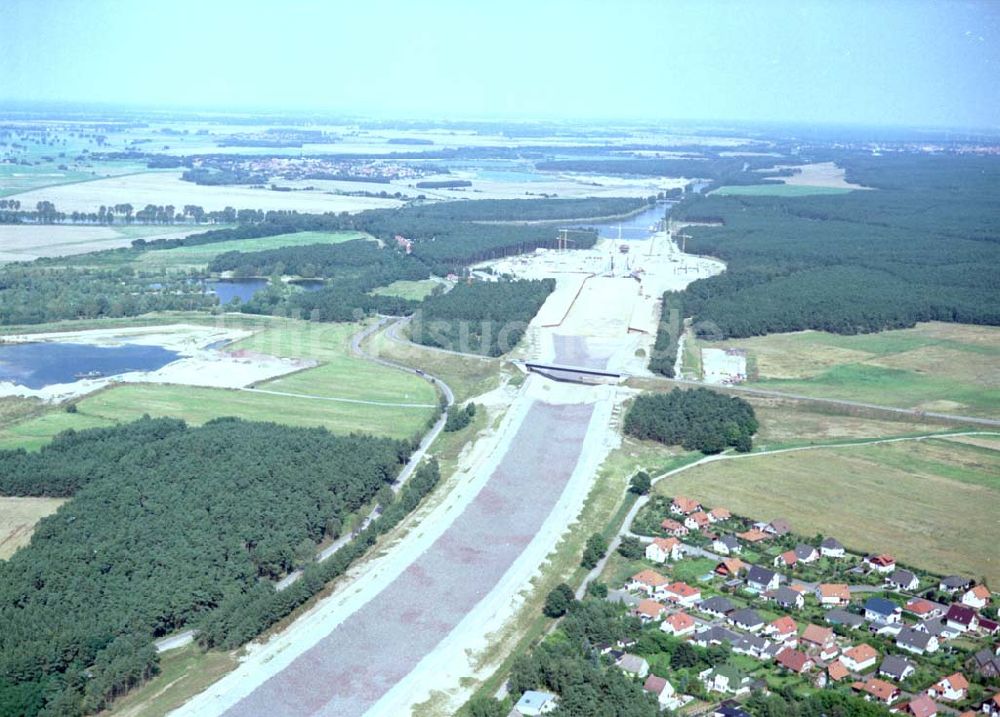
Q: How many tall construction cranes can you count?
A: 4